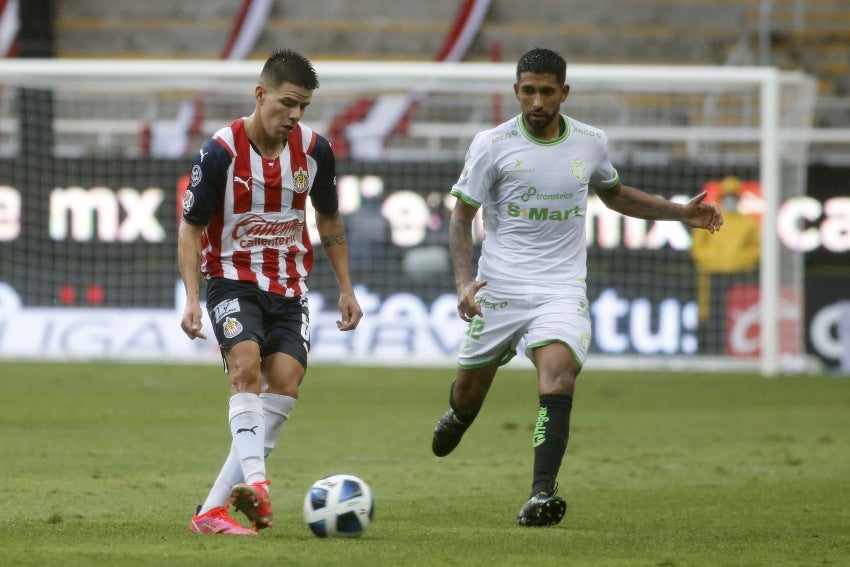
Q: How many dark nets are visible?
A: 1